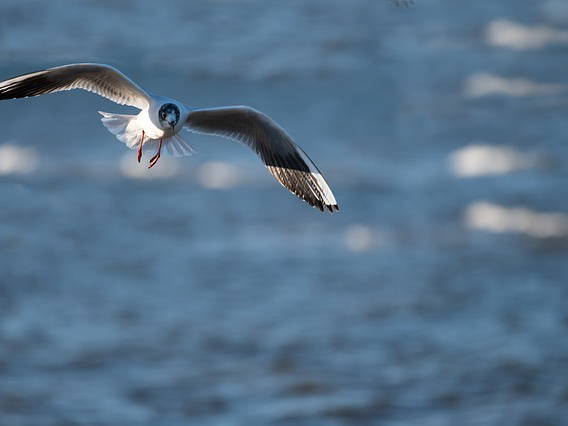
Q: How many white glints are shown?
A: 8